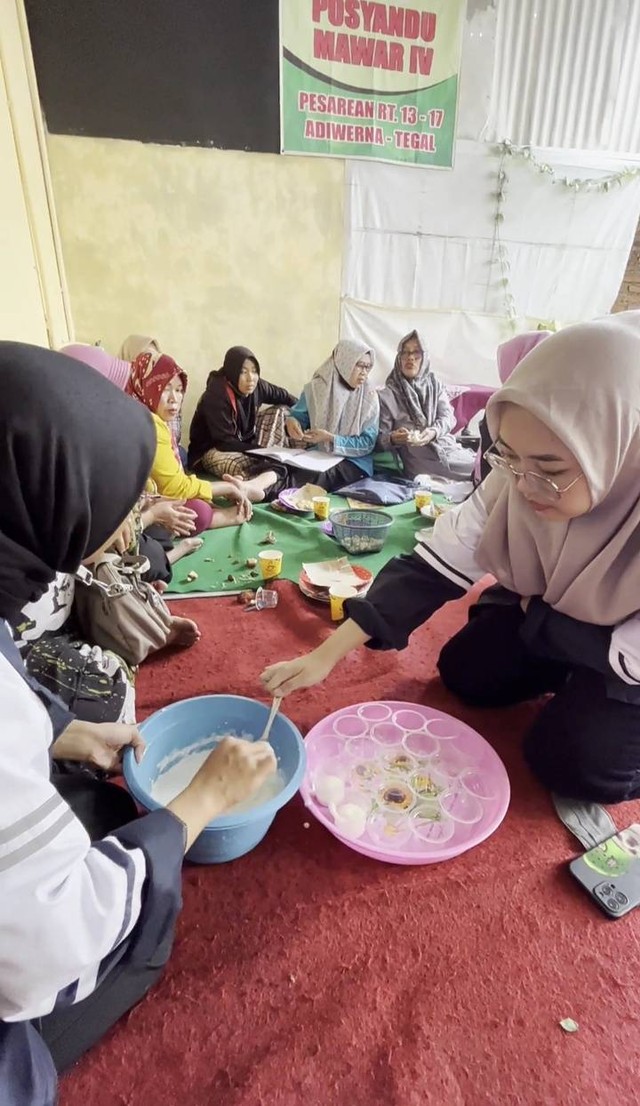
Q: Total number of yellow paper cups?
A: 4